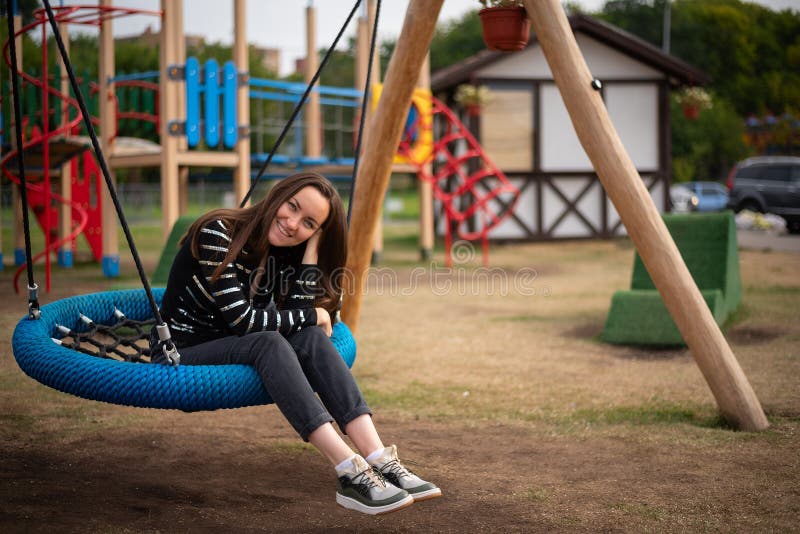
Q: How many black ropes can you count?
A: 4